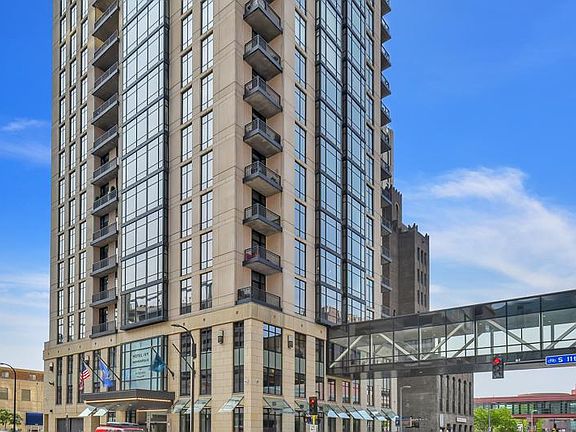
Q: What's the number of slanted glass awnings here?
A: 13